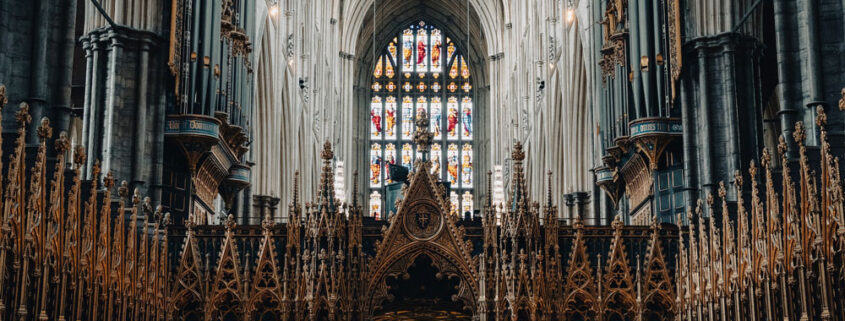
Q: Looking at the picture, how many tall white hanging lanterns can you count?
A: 2